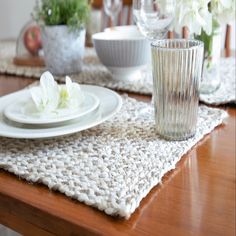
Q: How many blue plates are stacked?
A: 0